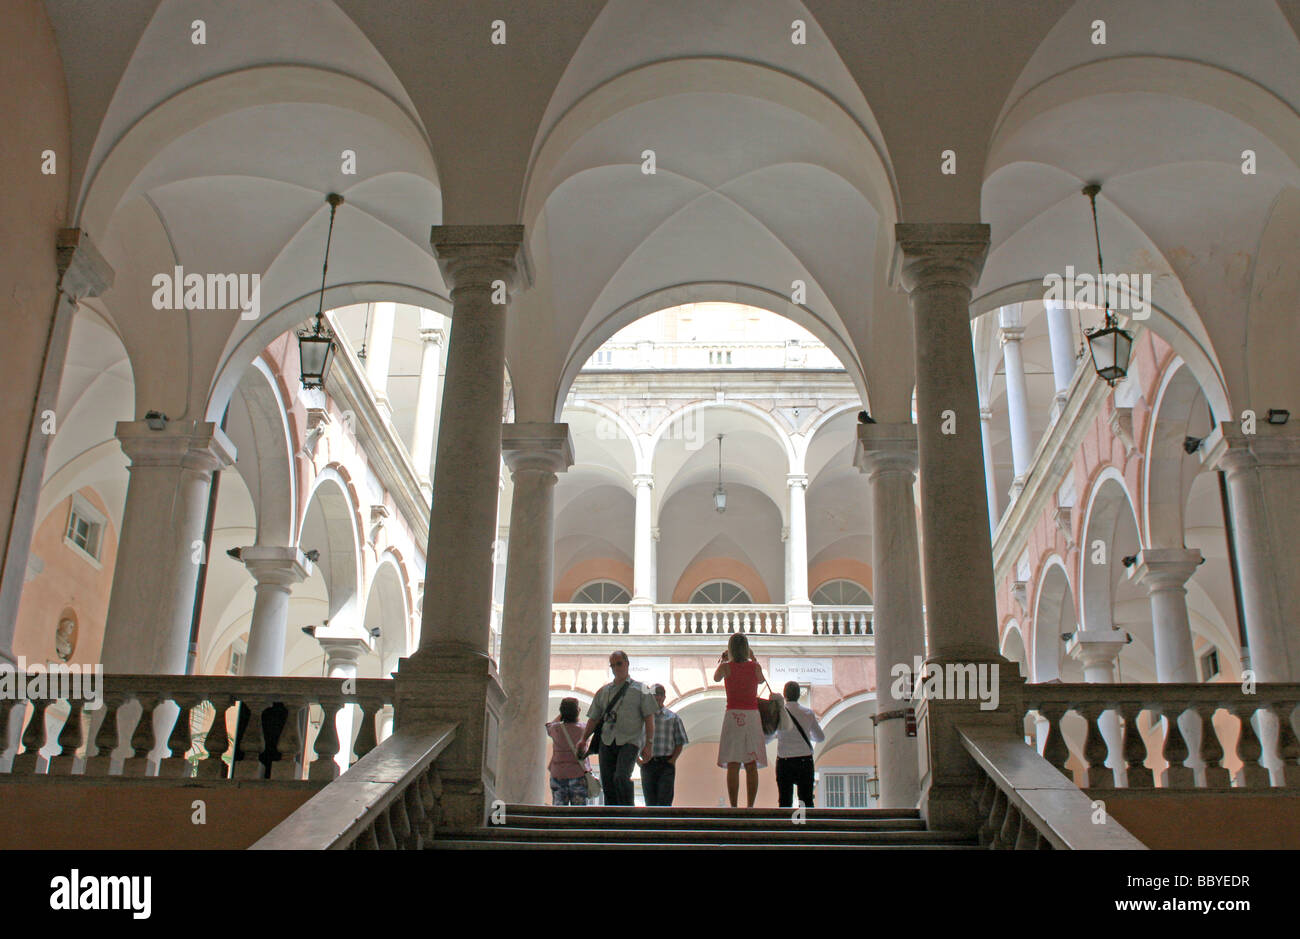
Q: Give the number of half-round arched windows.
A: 3